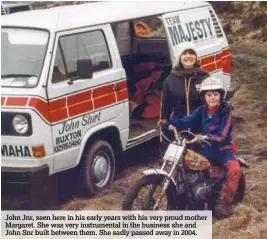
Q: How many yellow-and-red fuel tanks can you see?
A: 1